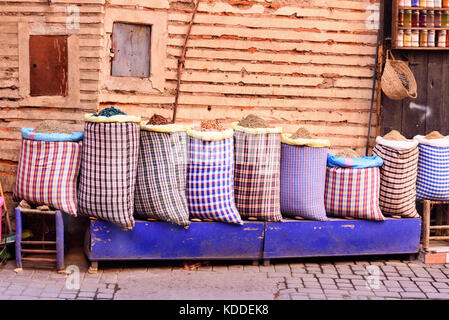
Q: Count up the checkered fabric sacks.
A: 9